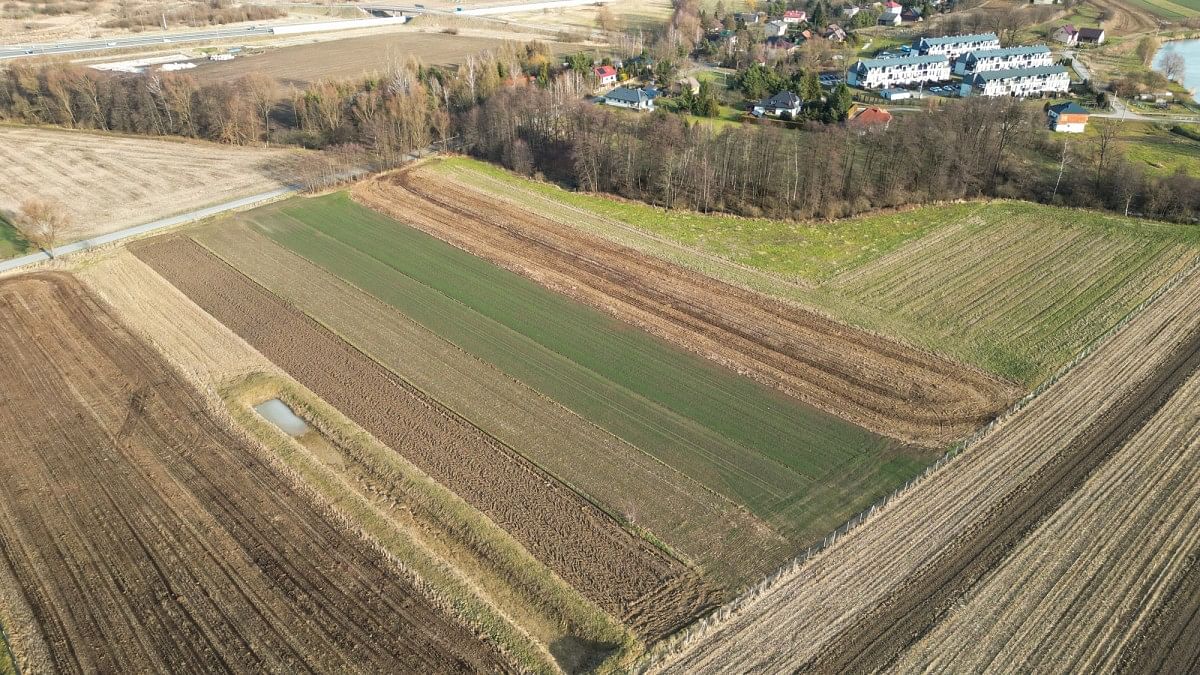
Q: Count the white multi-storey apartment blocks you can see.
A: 4